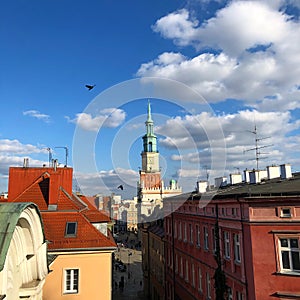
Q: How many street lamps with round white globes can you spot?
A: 0